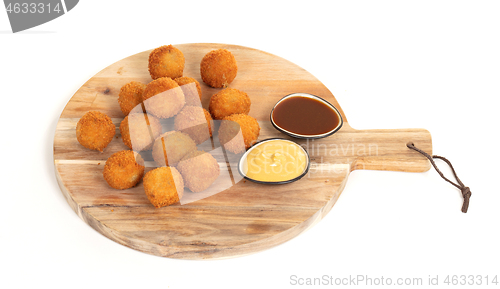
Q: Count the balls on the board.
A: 14